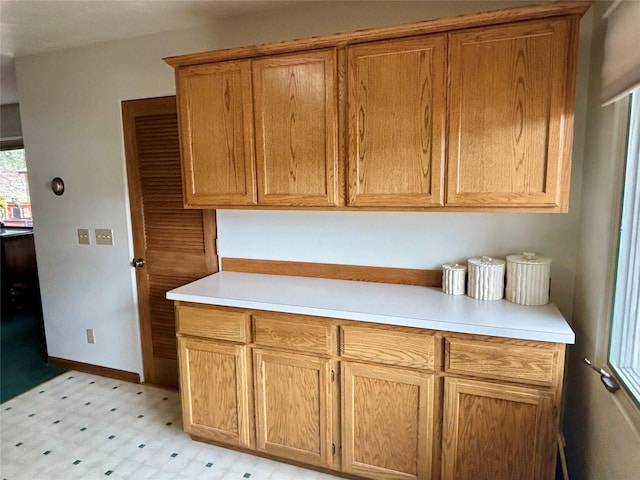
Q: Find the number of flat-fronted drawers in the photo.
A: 4